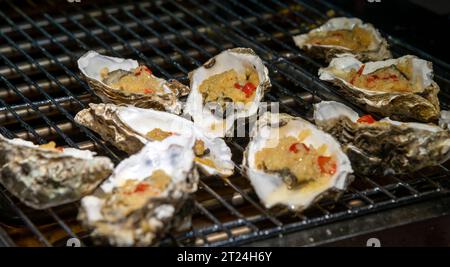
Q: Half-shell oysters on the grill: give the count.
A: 9